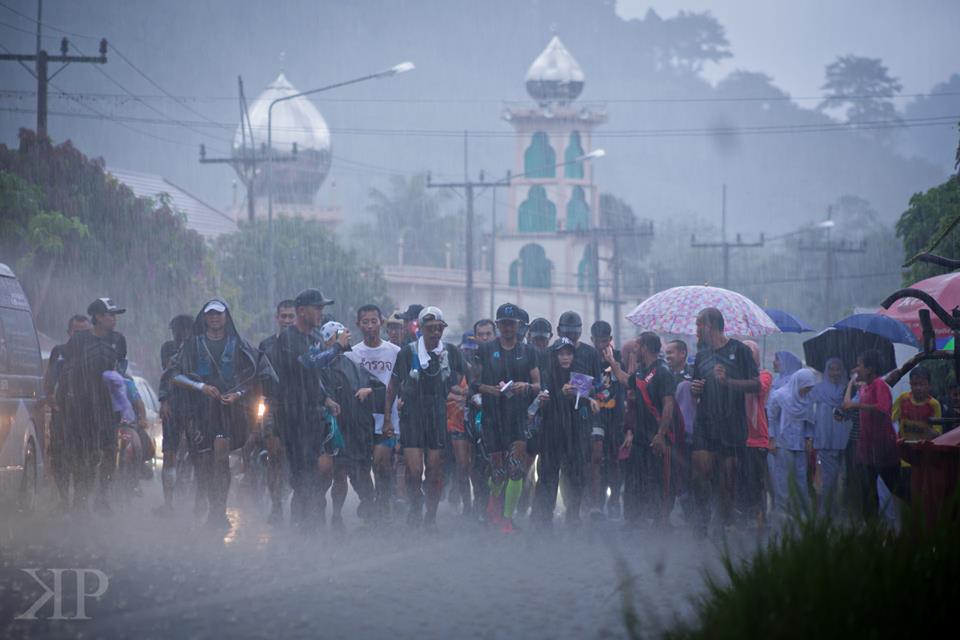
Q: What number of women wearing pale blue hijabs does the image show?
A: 3